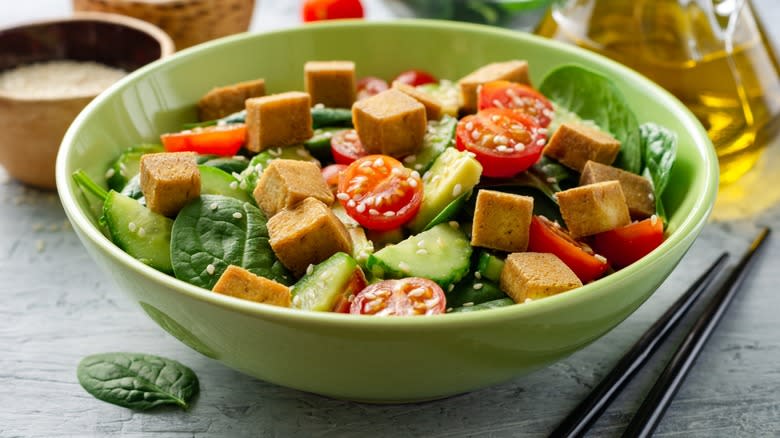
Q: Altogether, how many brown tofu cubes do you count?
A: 15